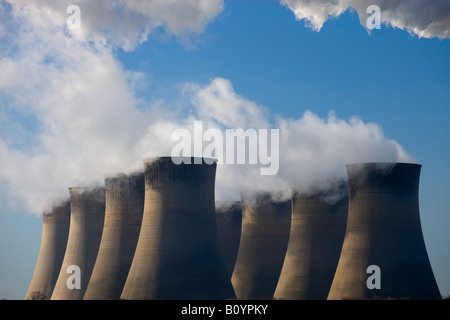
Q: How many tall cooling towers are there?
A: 8